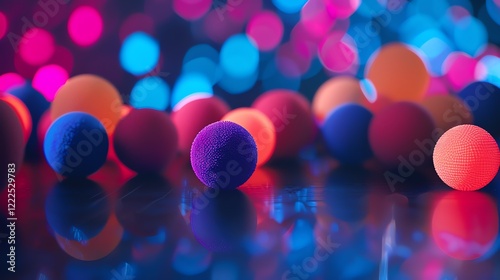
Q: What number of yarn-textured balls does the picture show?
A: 3